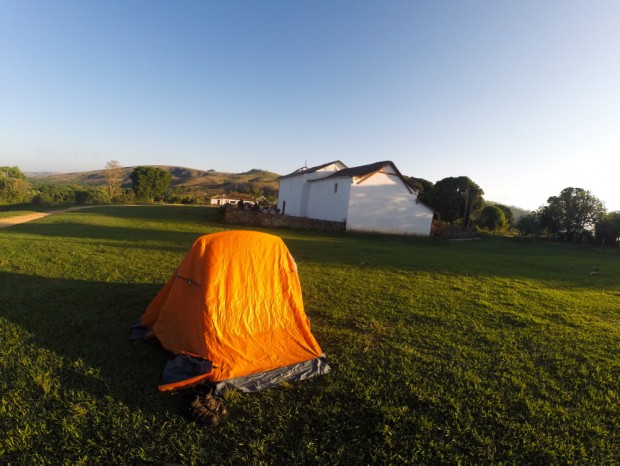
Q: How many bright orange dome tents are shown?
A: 1